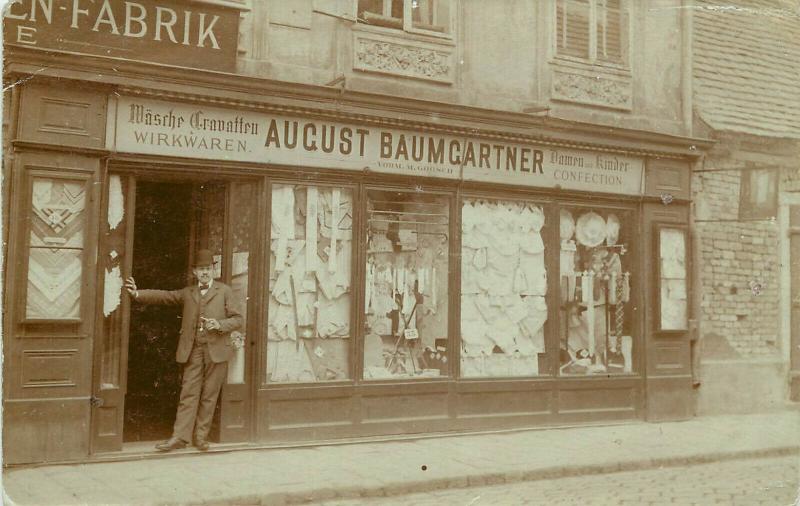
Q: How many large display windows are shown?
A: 4